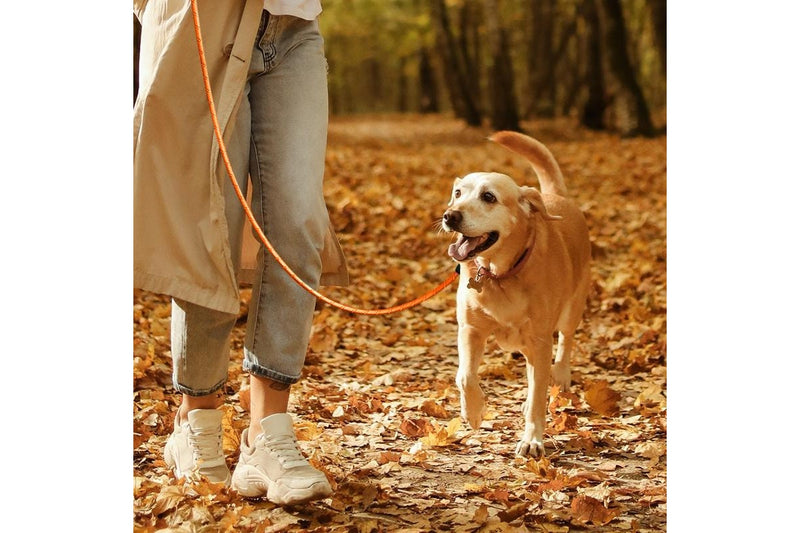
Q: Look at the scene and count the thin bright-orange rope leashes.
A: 1